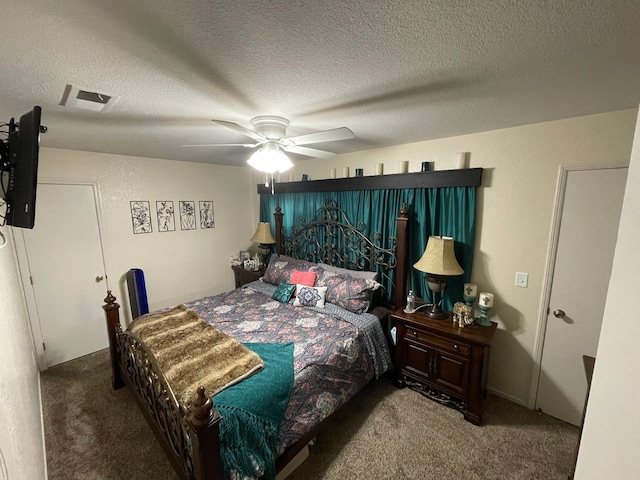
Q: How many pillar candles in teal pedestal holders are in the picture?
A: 2